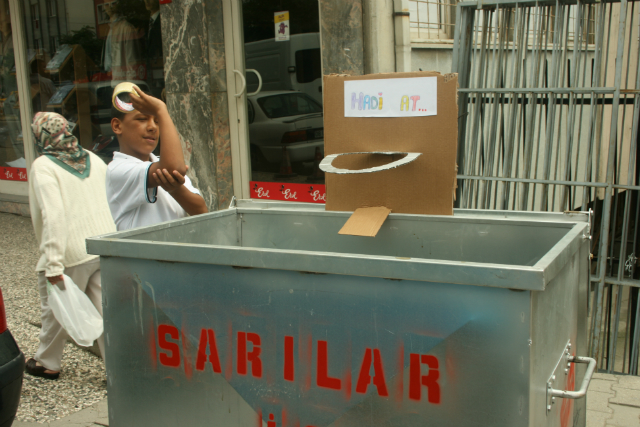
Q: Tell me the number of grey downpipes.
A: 1